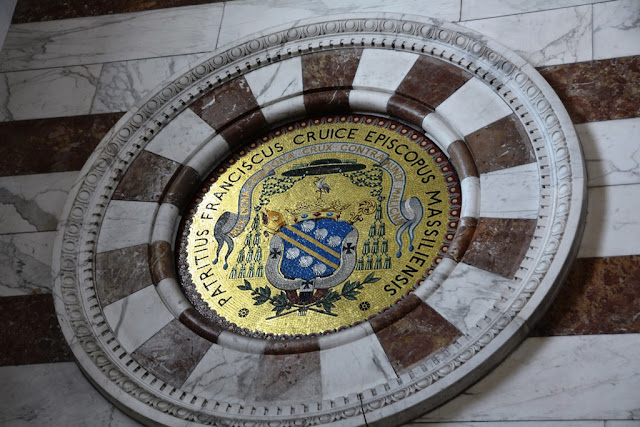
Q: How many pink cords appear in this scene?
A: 0